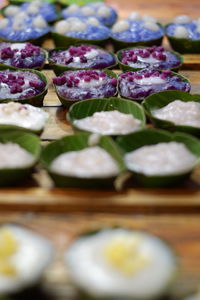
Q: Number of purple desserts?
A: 6